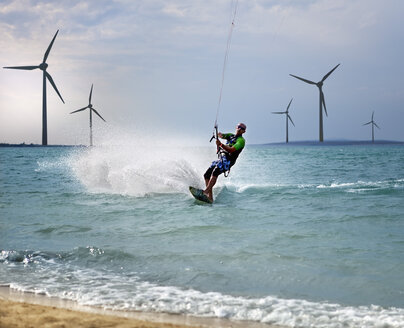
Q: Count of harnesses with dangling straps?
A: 1